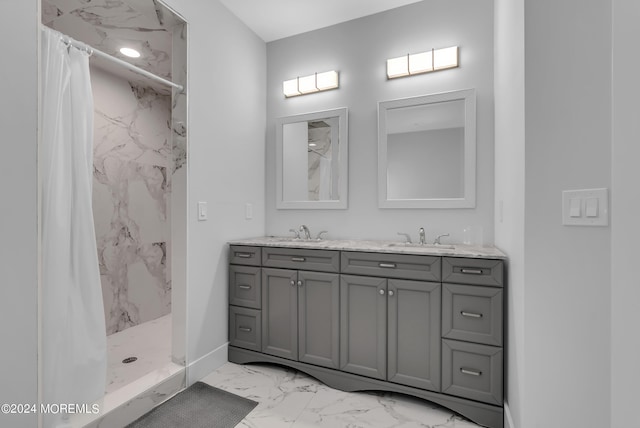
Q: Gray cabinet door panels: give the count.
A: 4